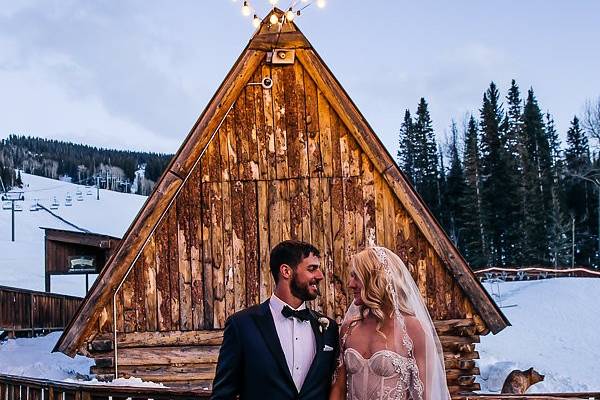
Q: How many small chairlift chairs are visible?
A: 12